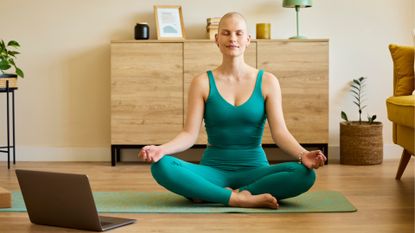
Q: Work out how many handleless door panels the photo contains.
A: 3